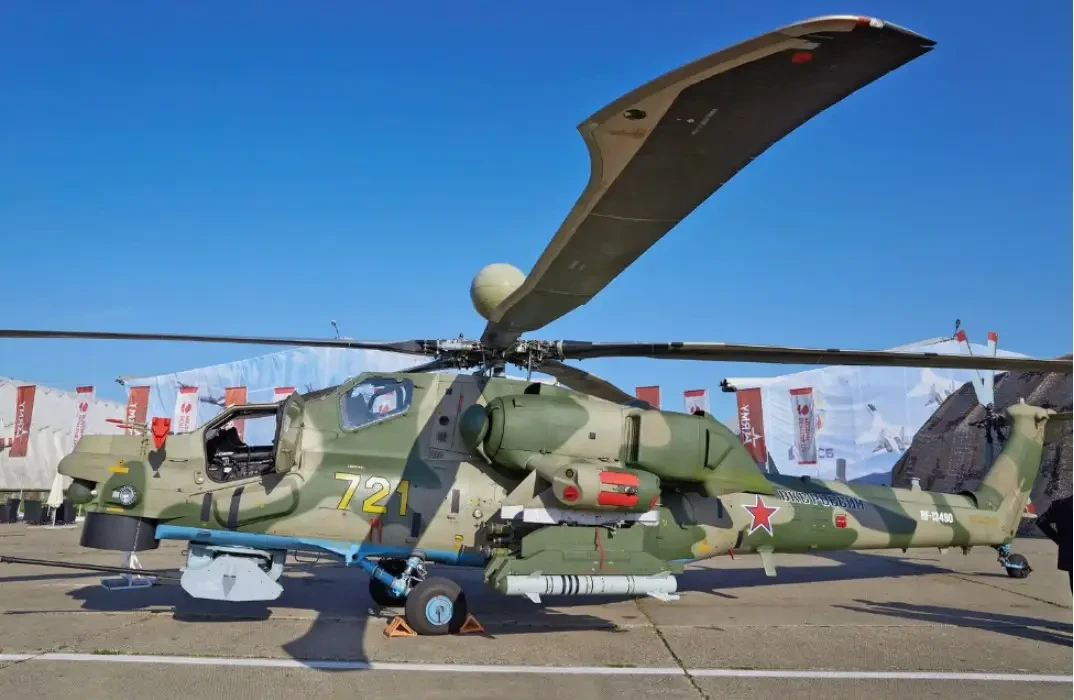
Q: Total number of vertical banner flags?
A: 10